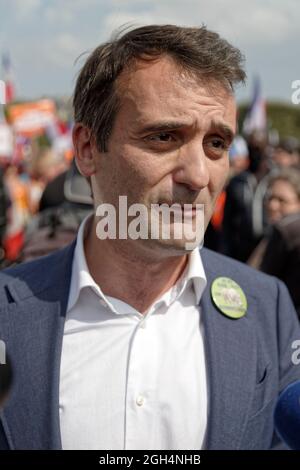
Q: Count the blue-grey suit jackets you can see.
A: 1